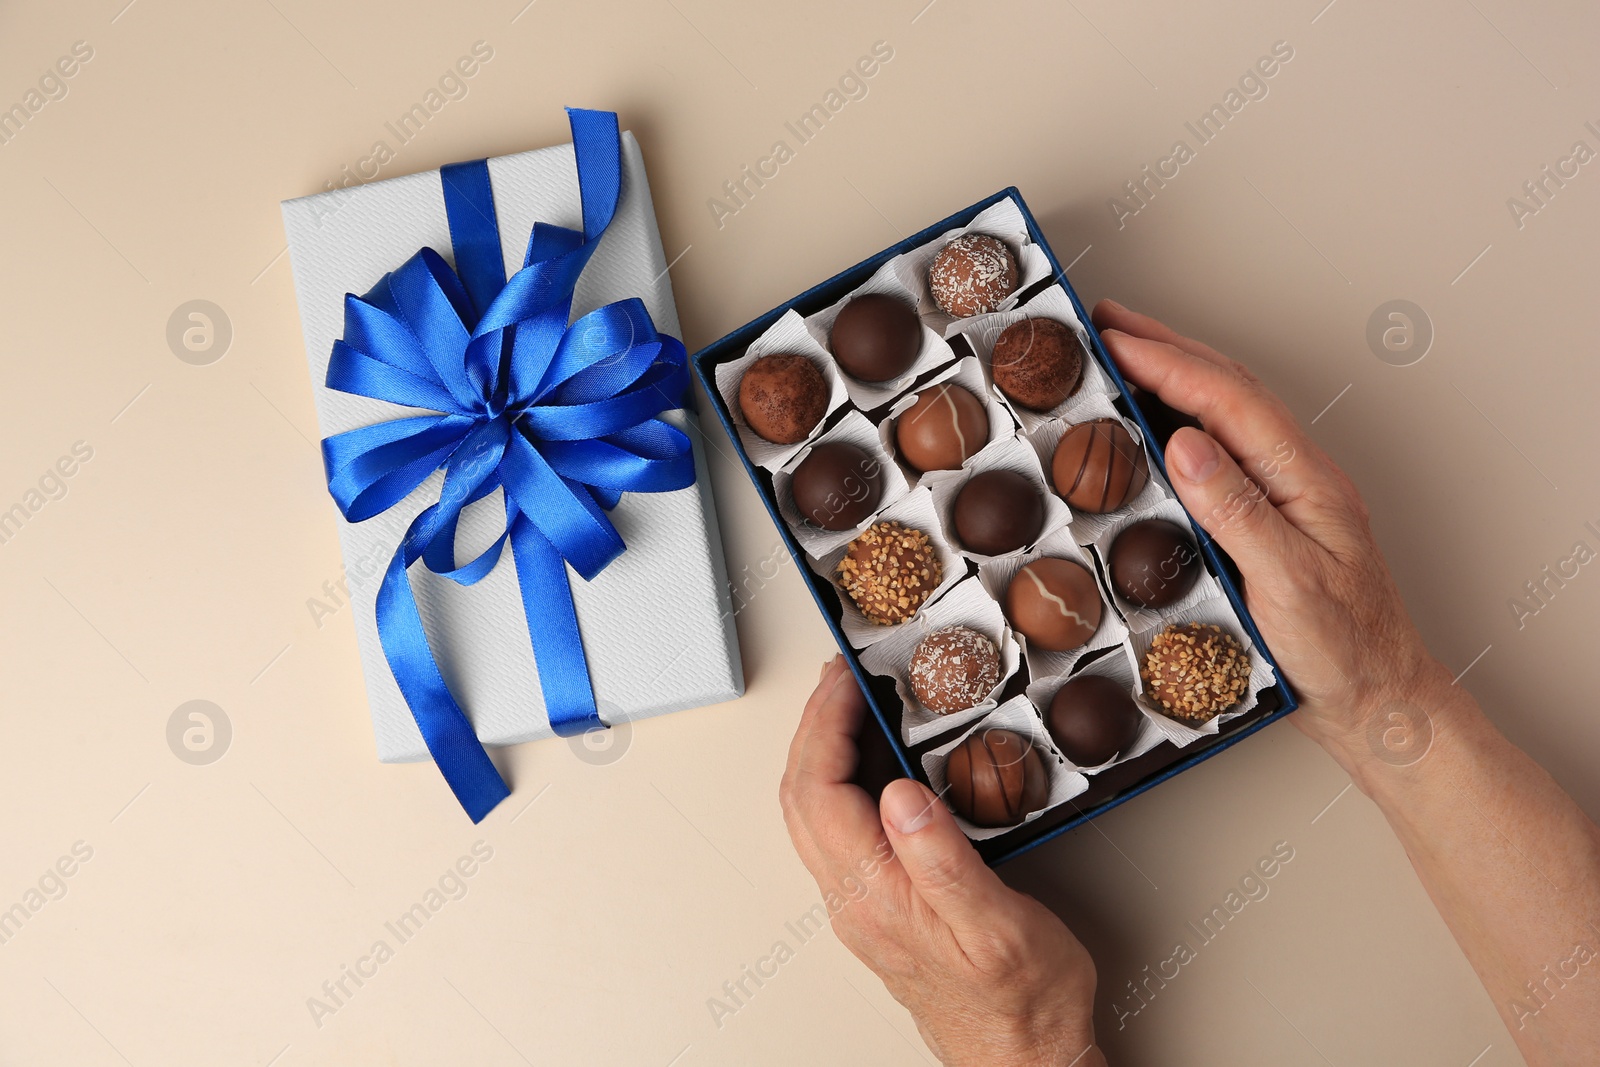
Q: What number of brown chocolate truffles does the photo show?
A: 15